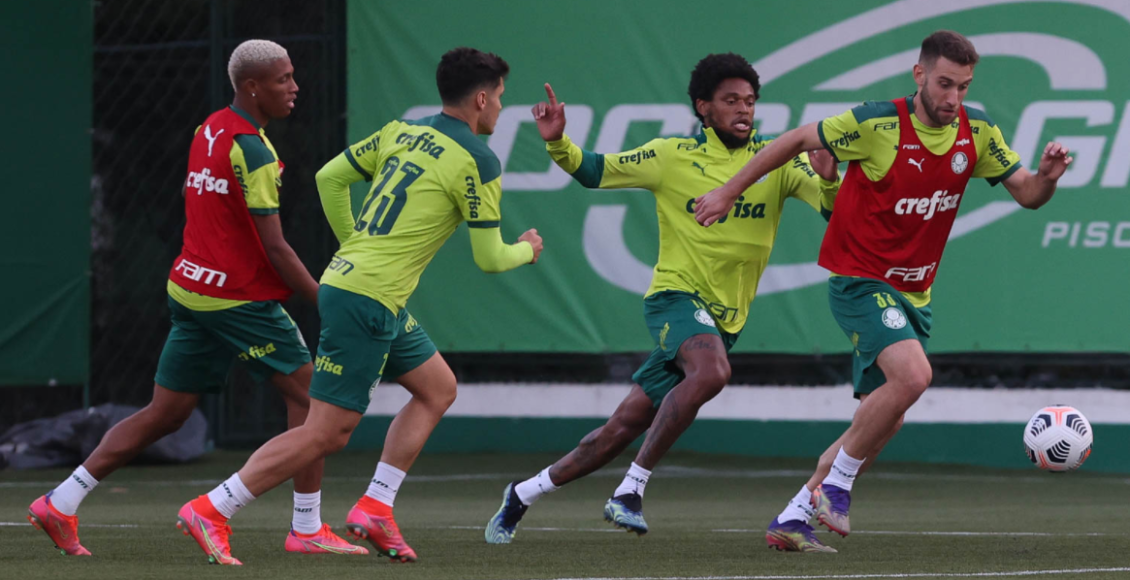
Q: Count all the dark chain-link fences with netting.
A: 1